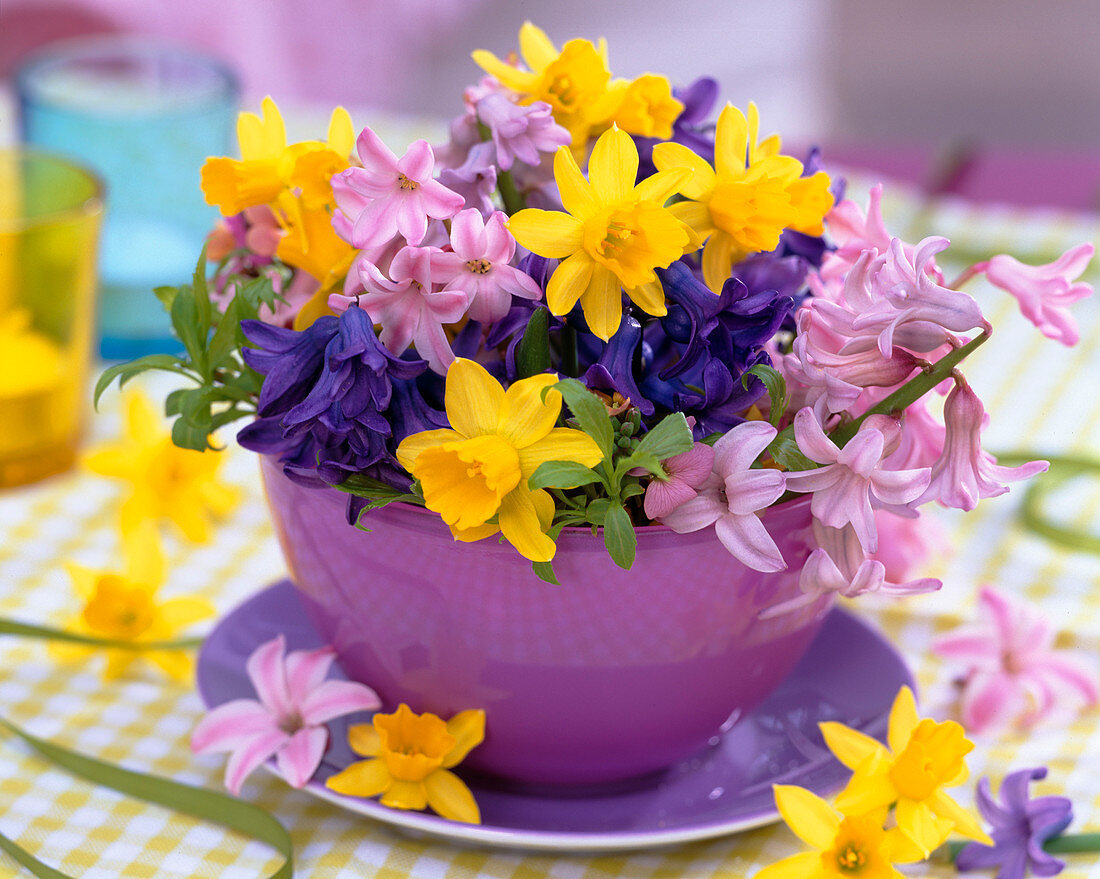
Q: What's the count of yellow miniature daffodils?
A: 14